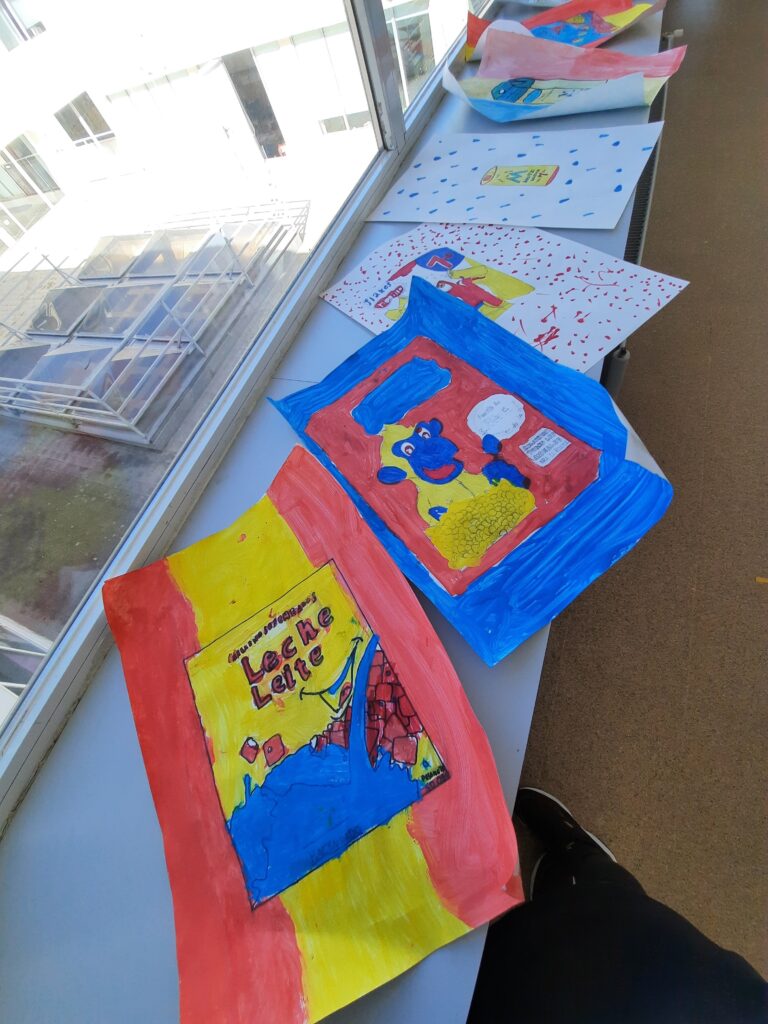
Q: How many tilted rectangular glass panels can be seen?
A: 9